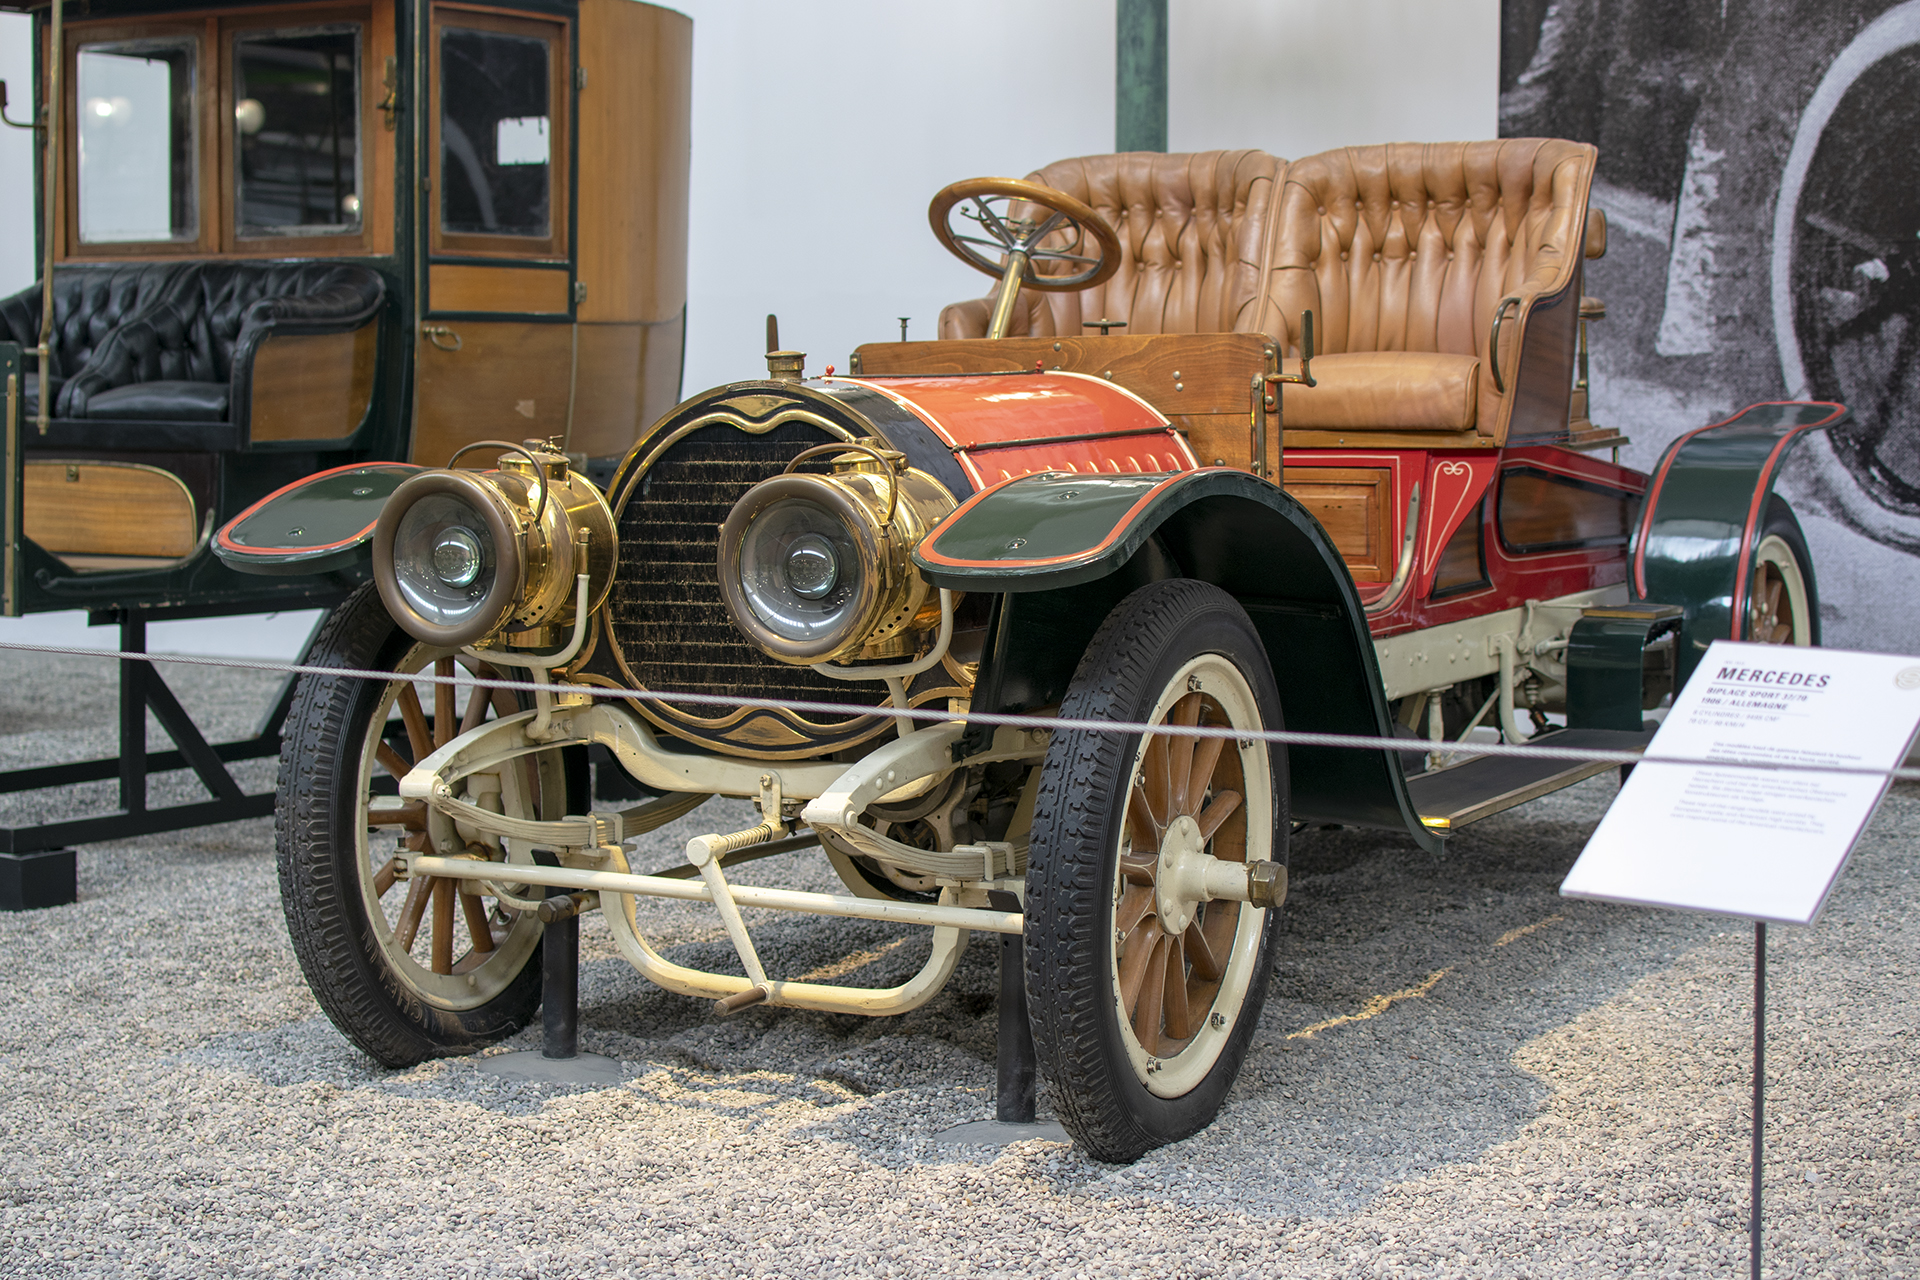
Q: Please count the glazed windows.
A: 3